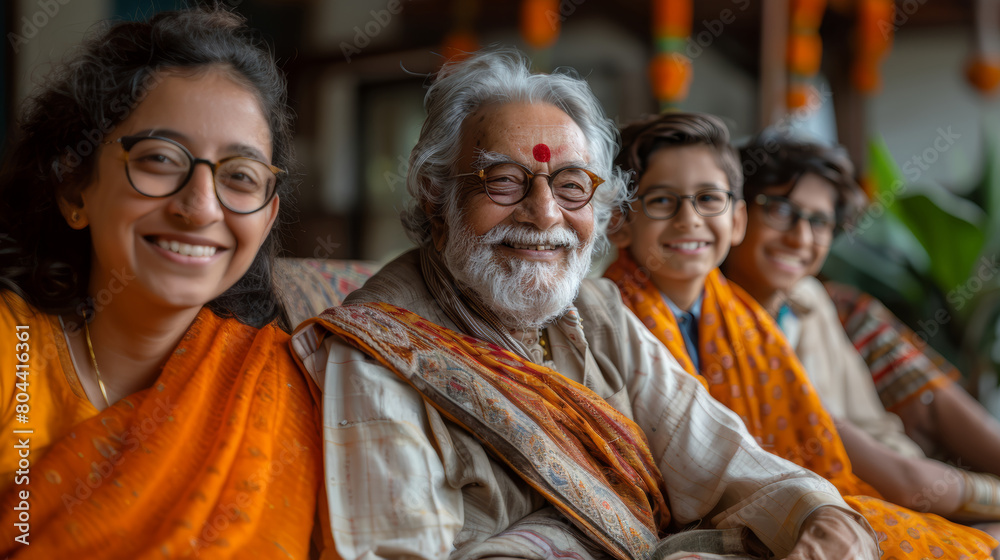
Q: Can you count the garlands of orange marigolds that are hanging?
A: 6